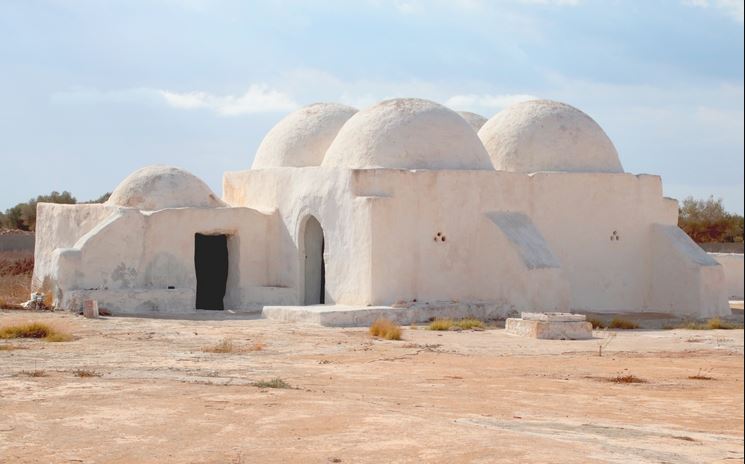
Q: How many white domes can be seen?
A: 5